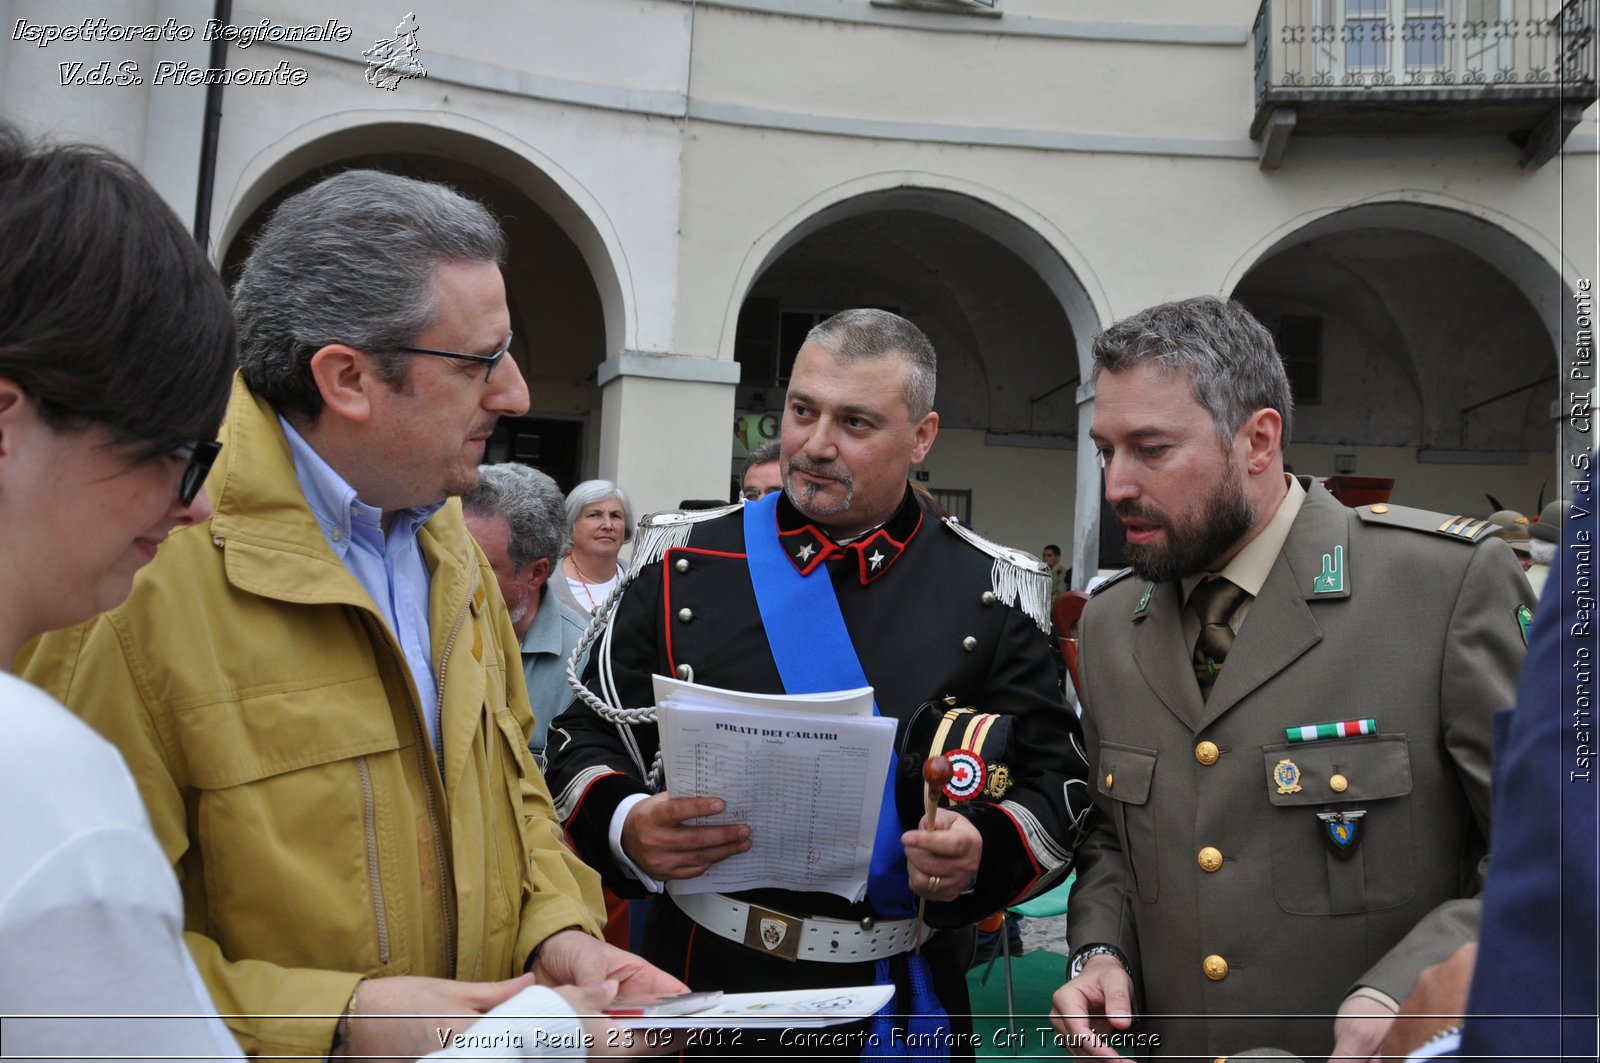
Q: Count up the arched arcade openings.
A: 3